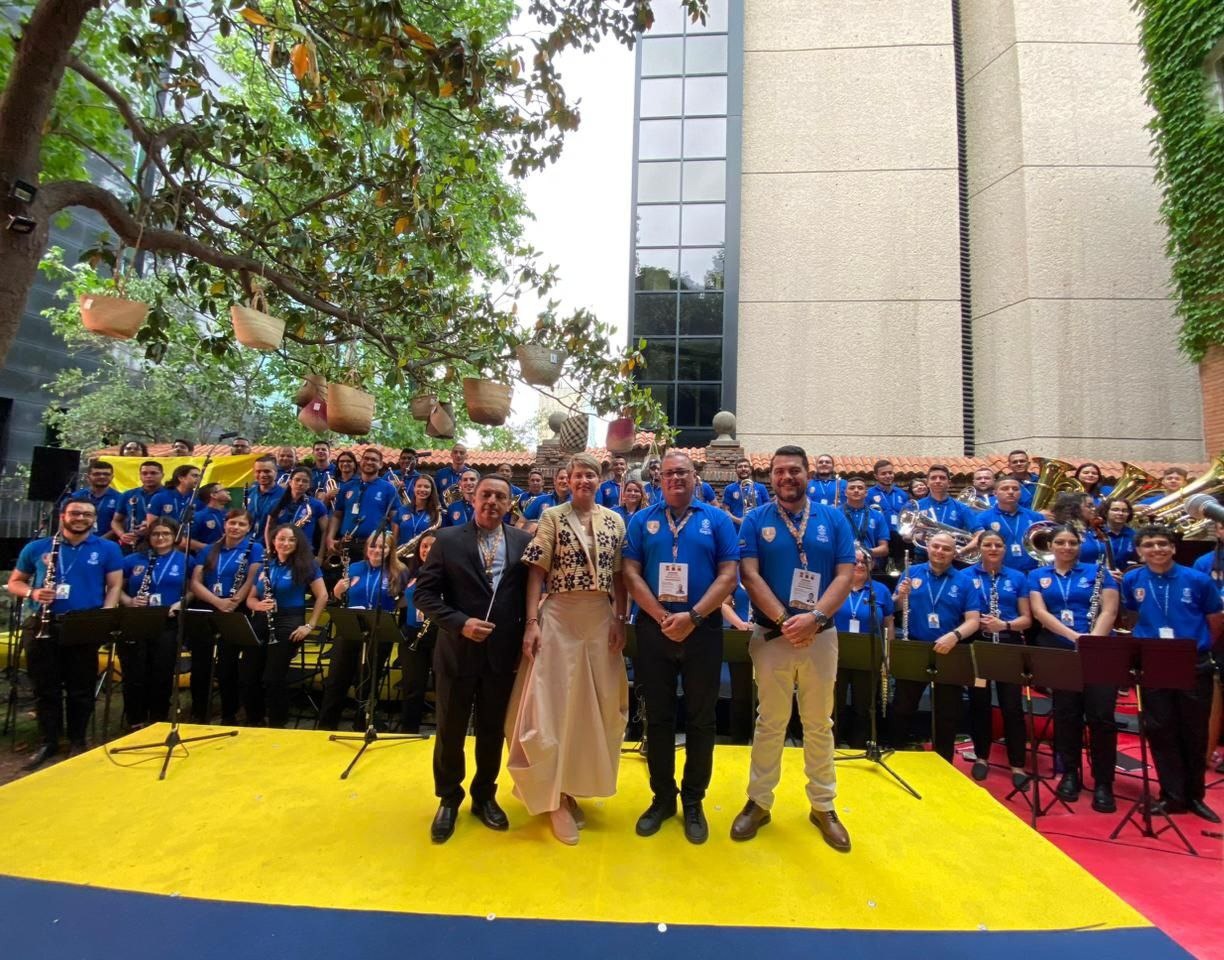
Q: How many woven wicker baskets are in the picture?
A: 11